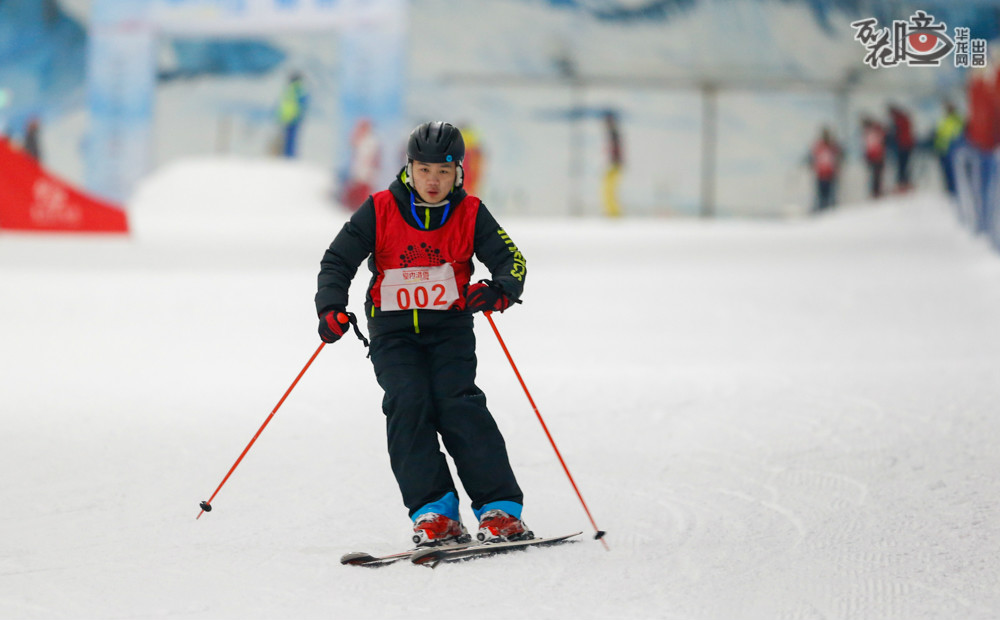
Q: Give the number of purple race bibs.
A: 0